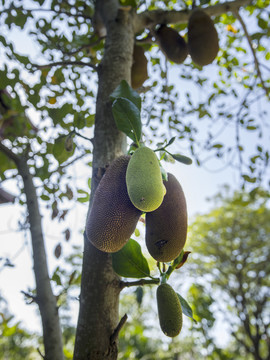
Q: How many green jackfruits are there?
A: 2